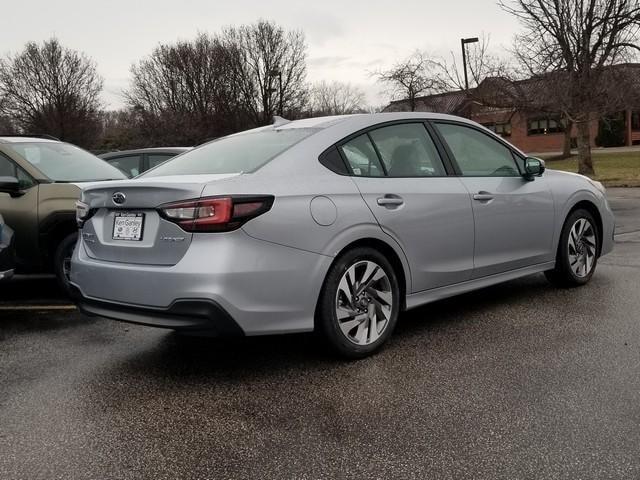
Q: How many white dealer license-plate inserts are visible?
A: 1